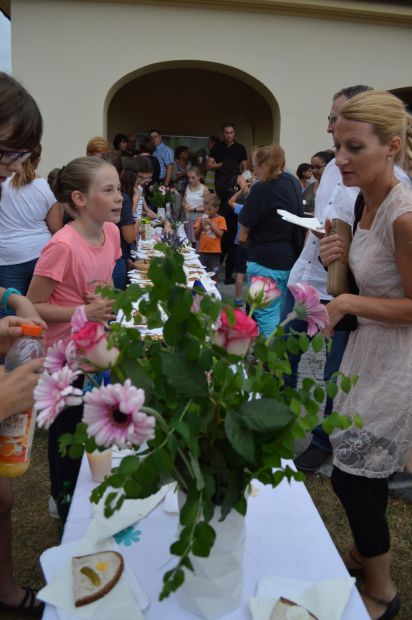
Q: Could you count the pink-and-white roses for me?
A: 3